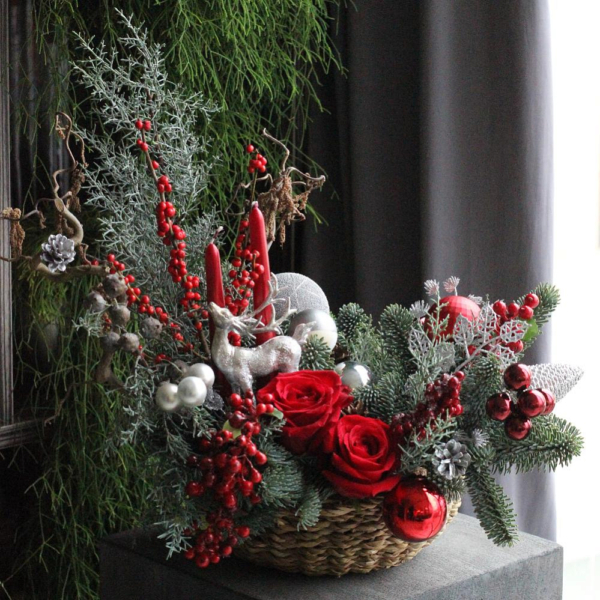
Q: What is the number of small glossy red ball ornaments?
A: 5